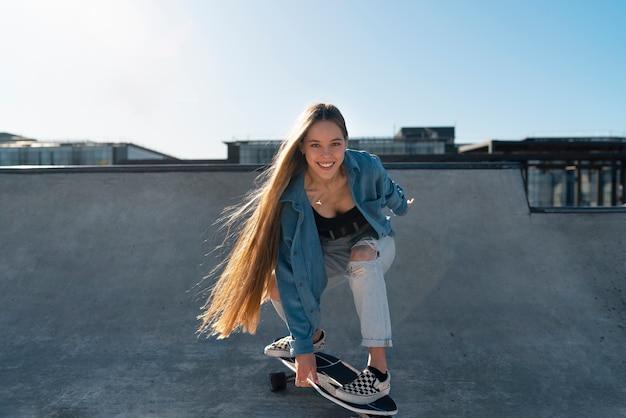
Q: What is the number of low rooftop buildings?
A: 3